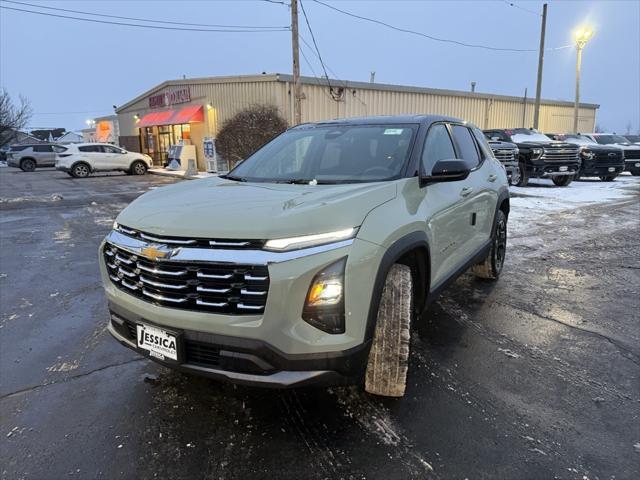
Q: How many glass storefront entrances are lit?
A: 1